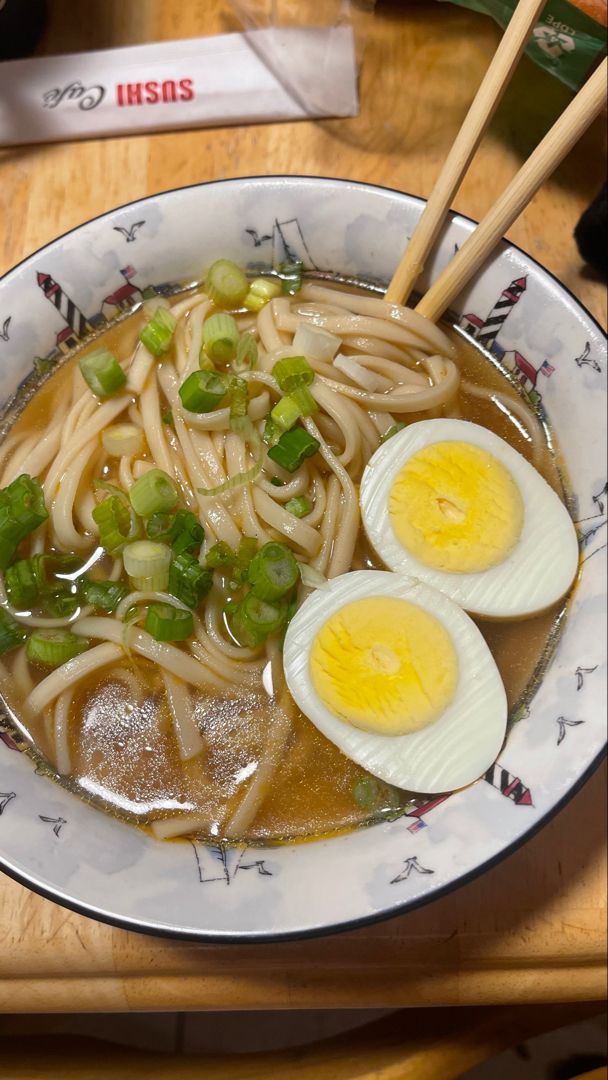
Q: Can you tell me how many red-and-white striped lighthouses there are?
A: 0